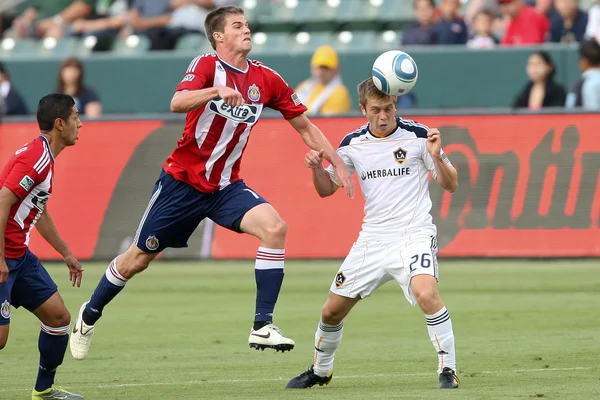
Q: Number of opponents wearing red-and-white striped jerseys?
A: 2